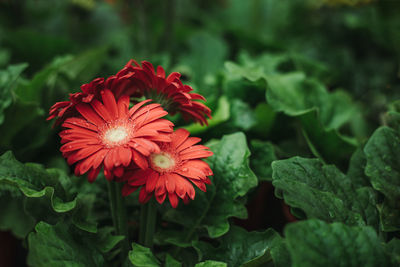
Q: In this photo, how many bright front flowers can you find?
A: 2